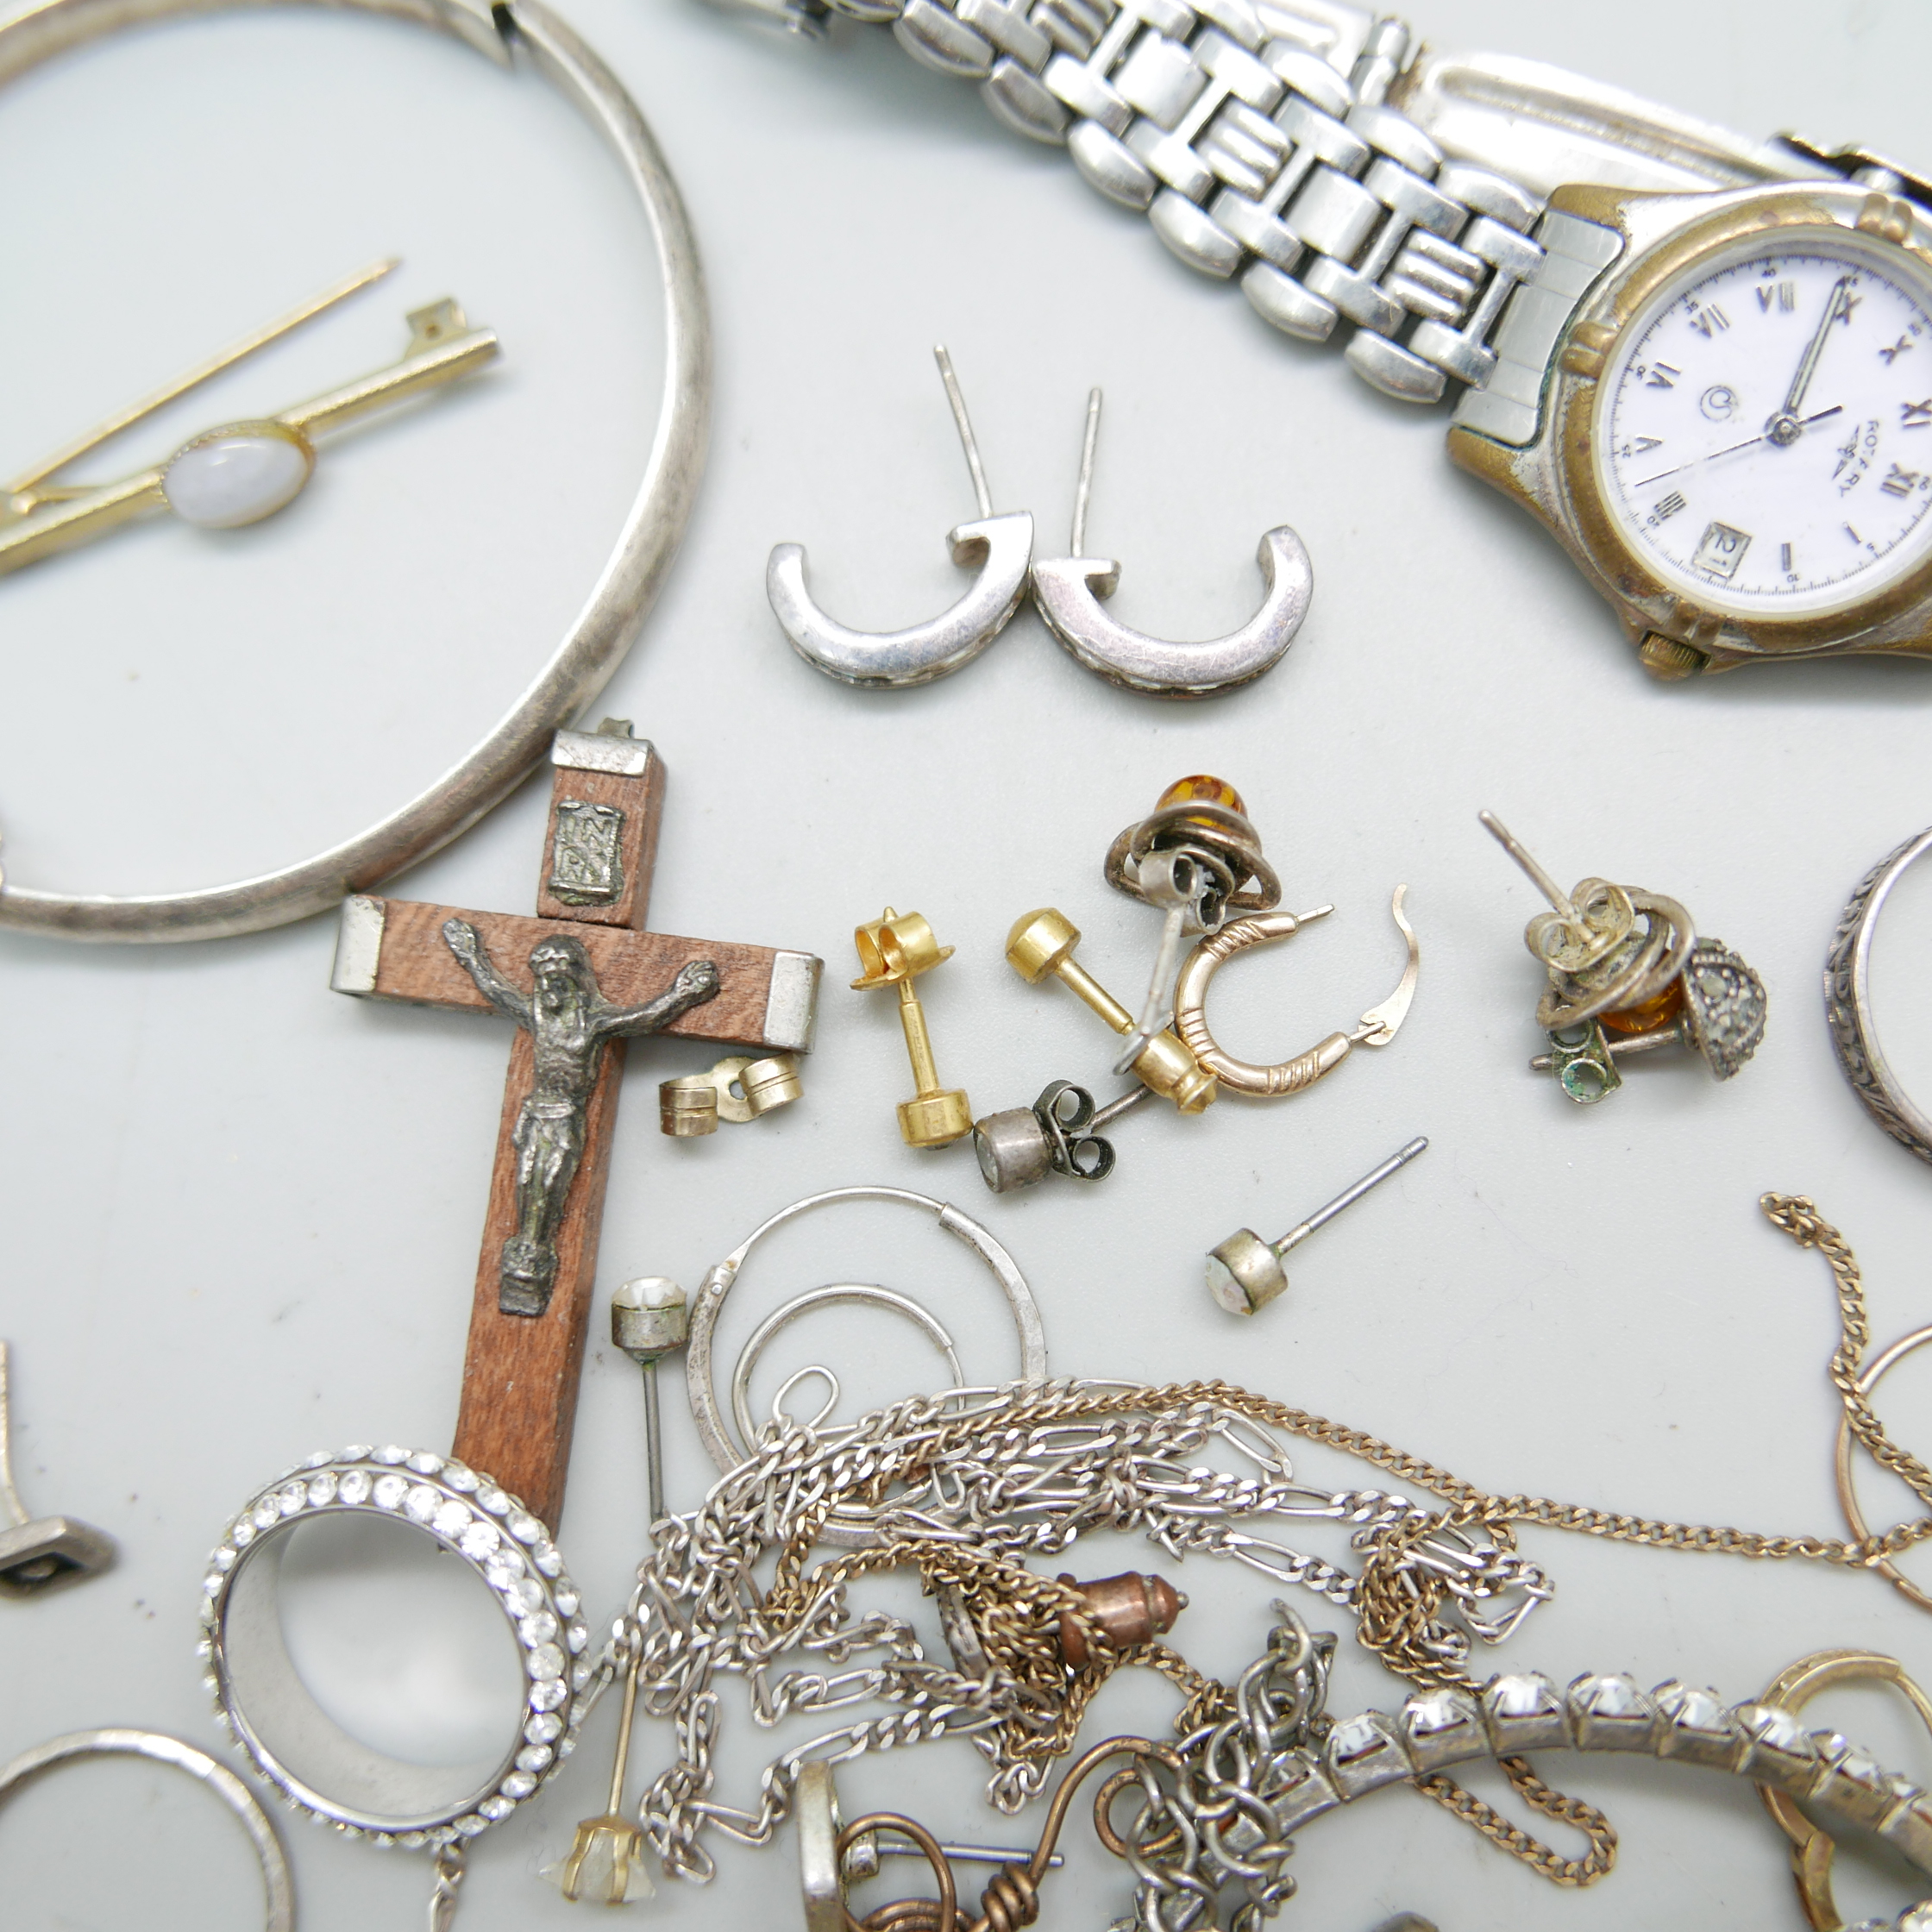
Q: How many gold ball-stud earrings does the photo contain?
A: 2